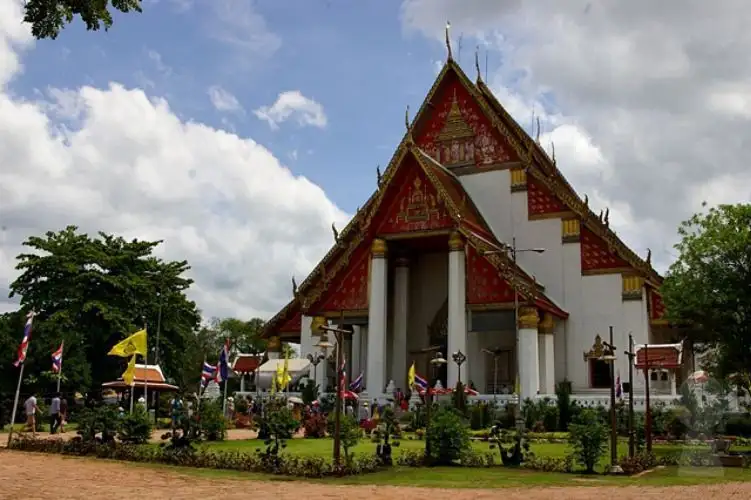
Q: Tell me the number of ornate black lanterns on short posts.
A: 2